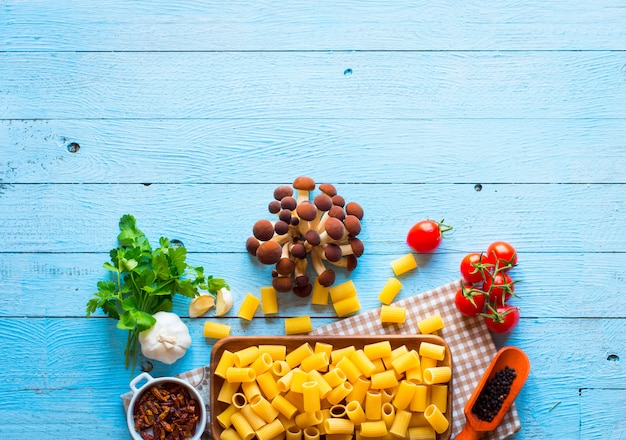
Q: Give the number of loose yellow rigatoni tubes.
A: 11